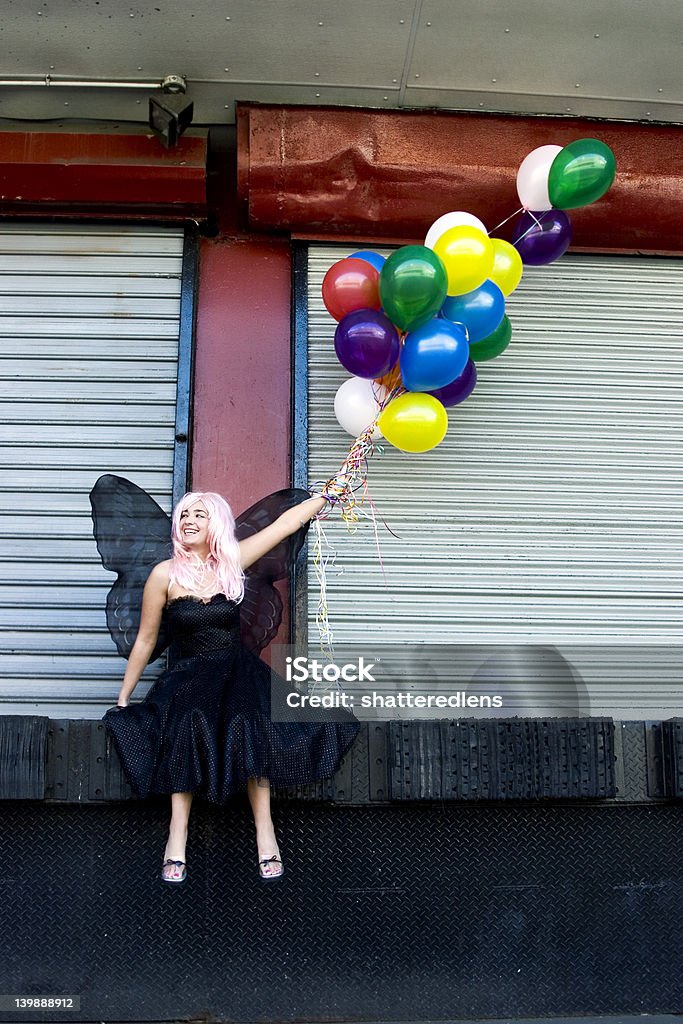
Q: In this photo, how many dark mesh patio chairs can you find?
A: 0